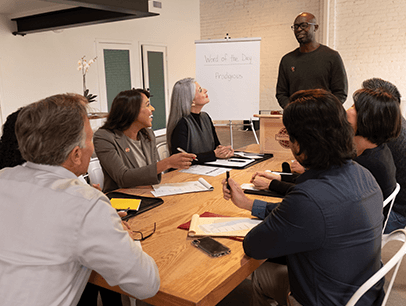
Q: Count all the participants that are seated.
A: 7